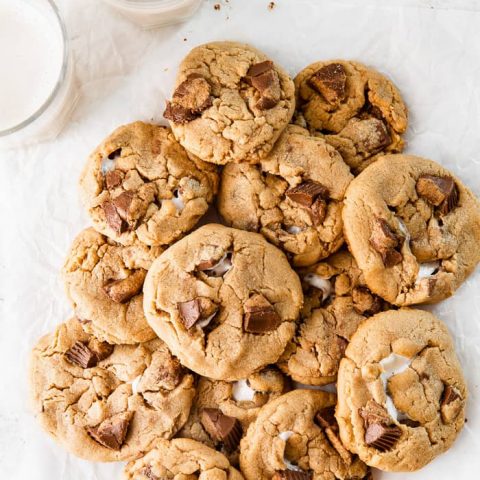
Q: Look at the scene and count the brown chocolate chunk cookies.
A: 13